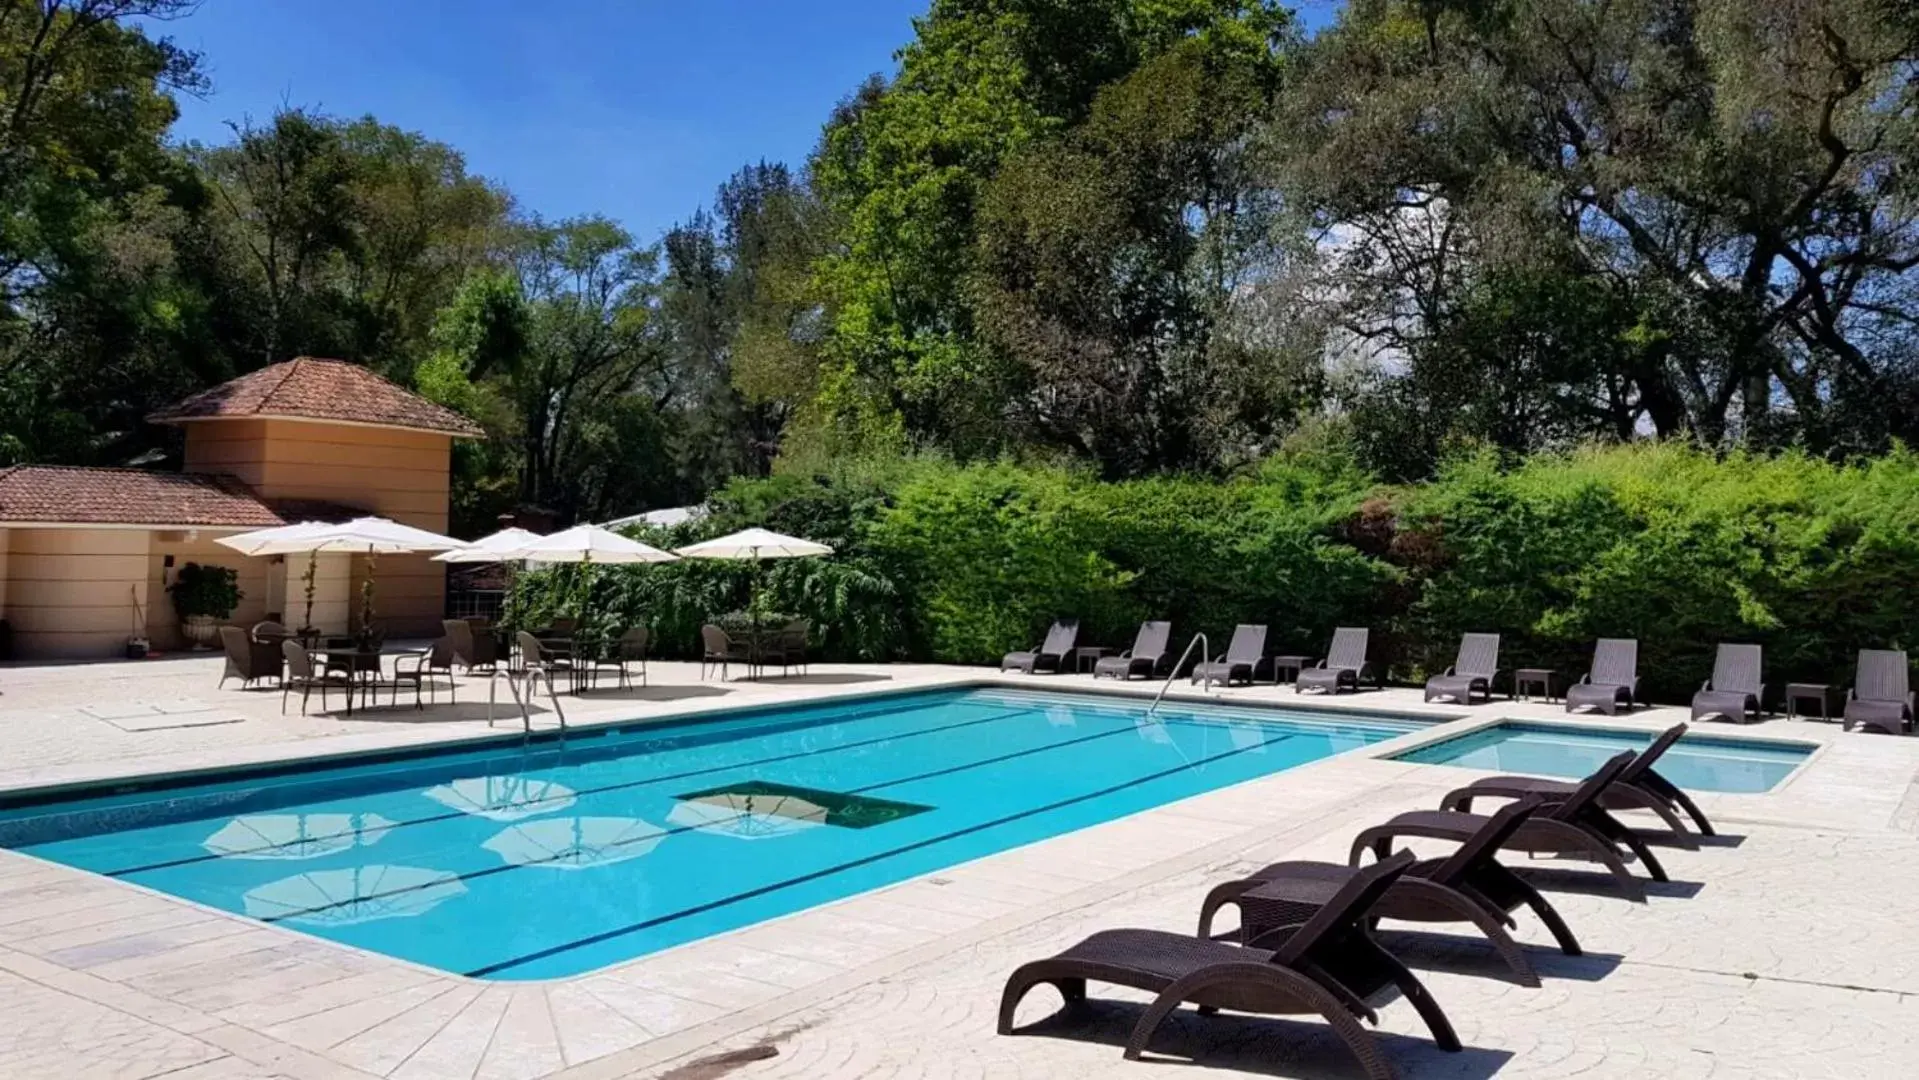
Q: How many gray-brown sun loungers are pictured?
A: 12